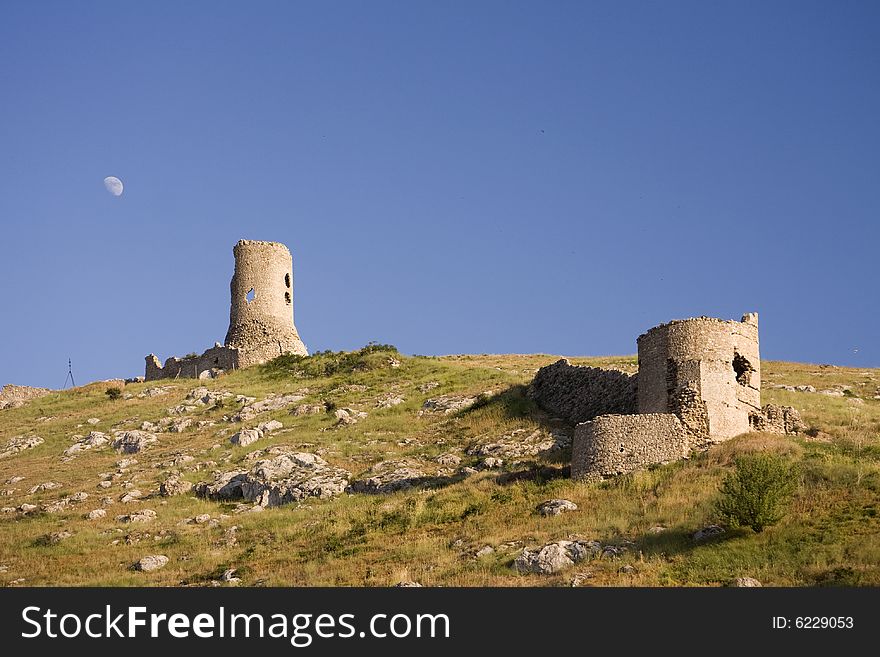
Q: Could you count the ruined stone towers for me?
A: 2